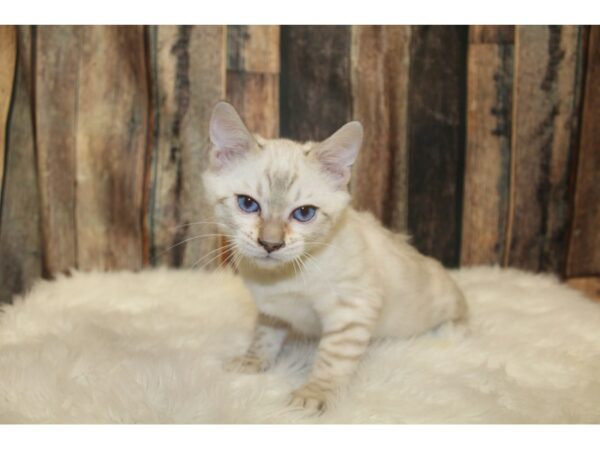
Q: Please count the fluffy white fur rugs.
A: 1